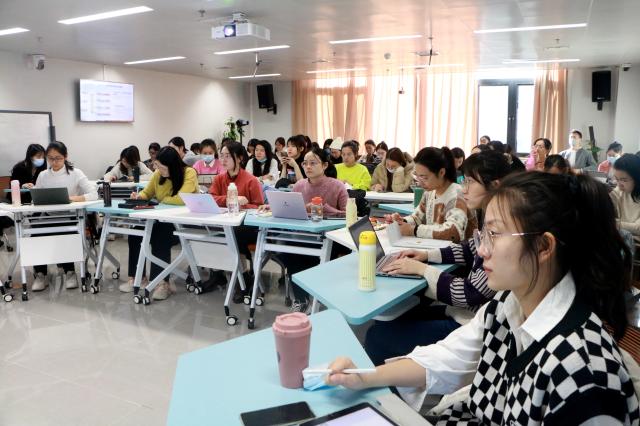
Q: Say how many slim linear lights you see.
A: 10